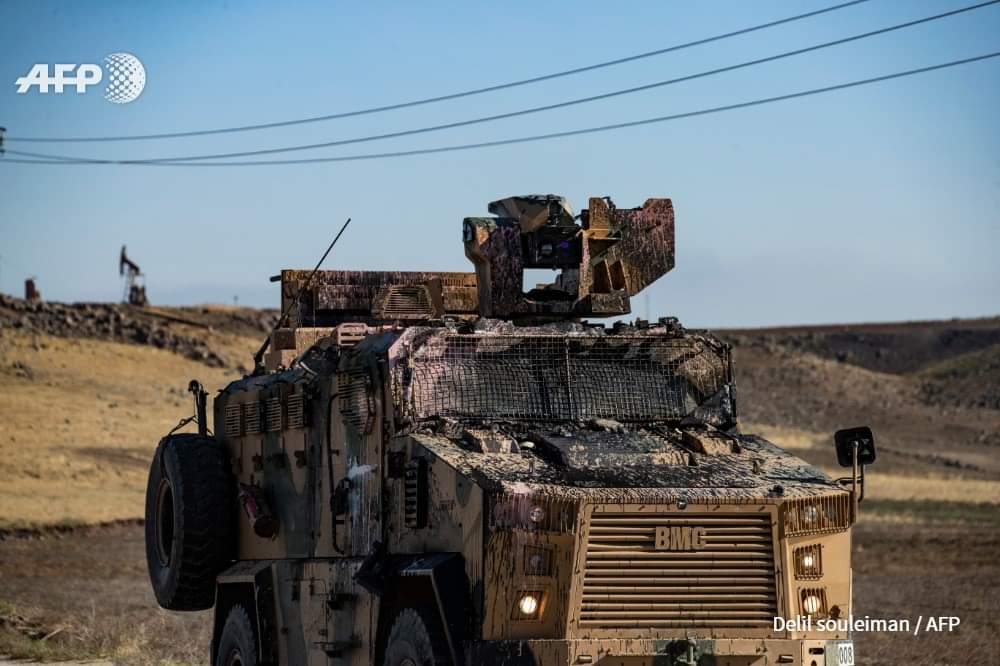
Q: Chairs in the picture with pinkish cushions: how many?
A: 0